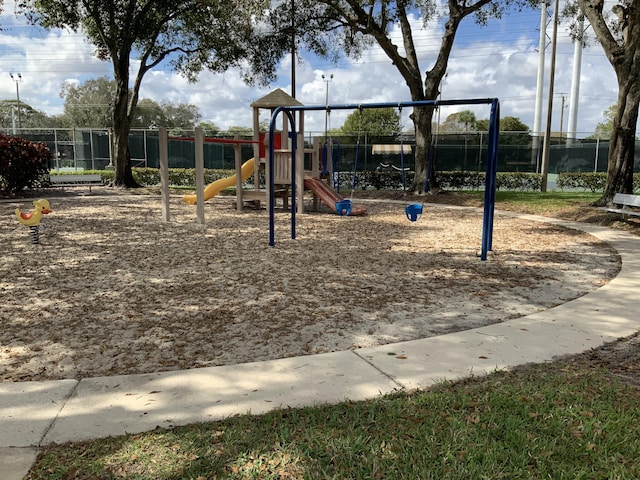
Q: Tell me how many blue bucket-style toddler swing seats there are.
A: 2